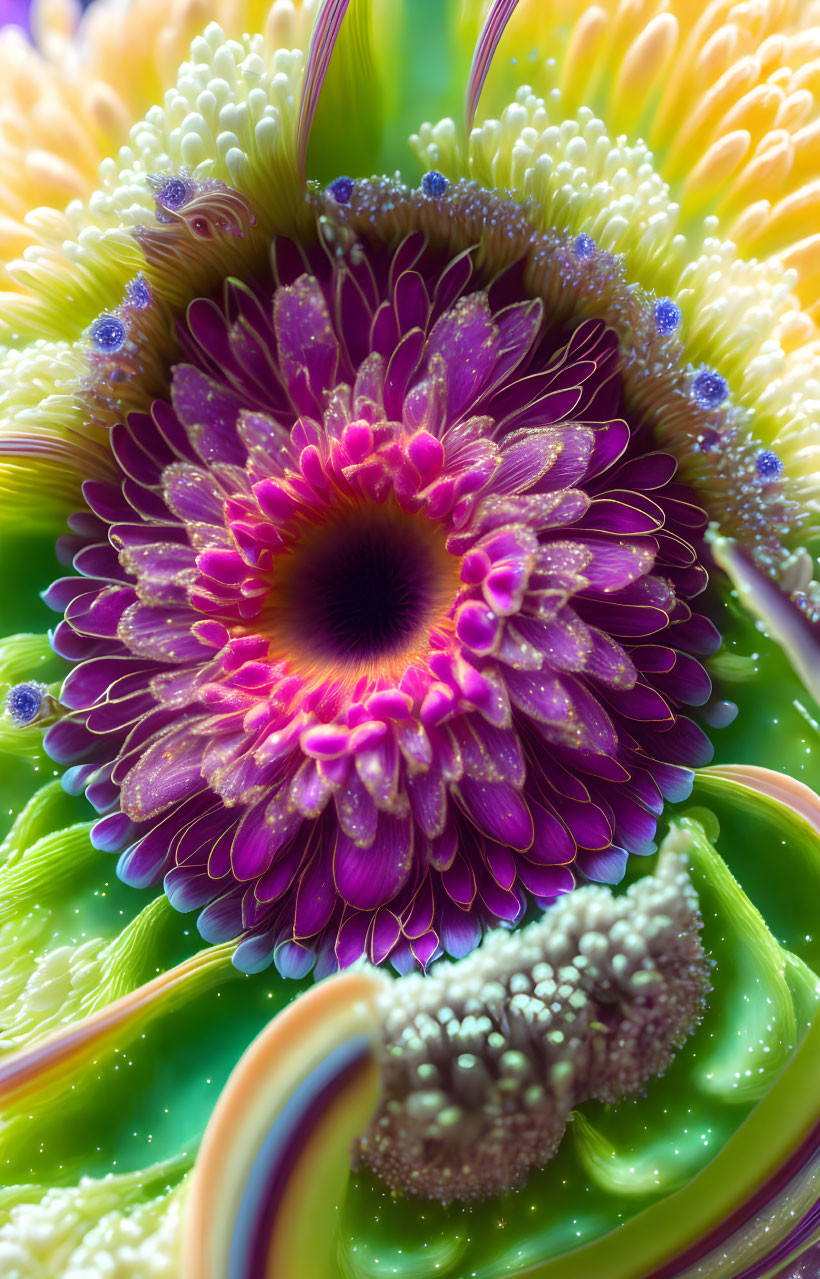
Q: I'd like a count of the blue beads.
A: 10